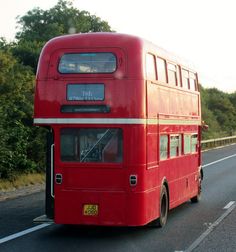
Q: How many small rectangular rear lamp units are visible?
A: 2